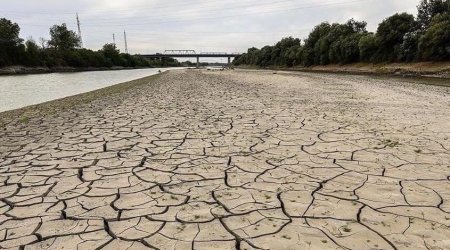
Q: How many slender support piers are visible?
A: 2